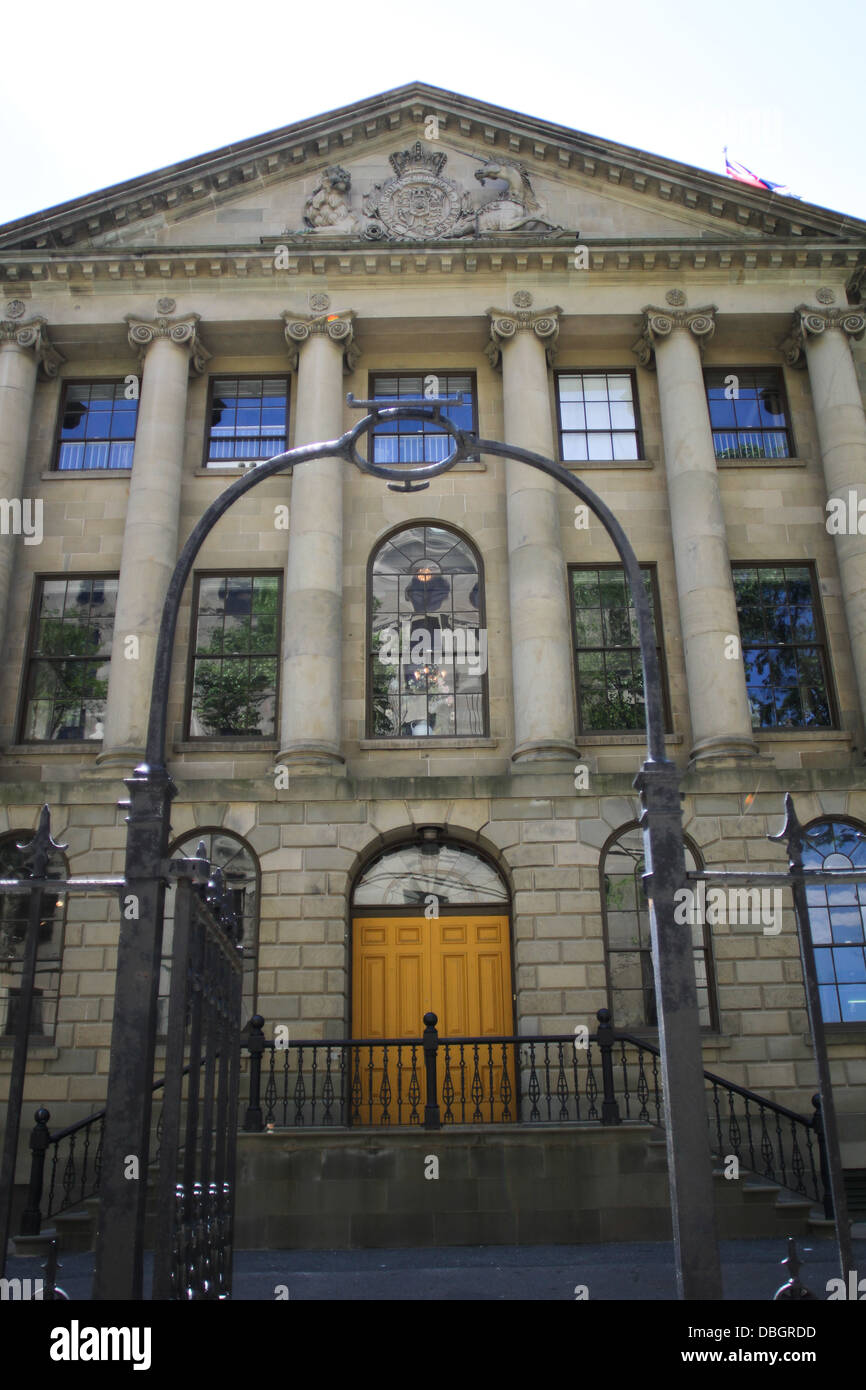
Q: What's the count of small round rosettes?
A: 6